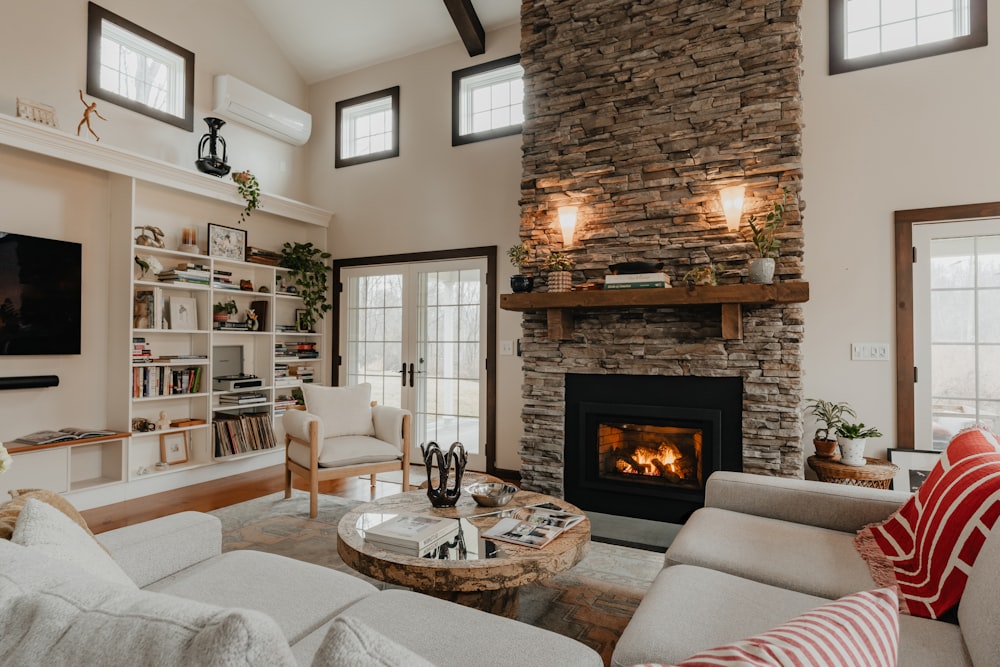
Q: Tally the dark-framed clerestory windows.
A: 4